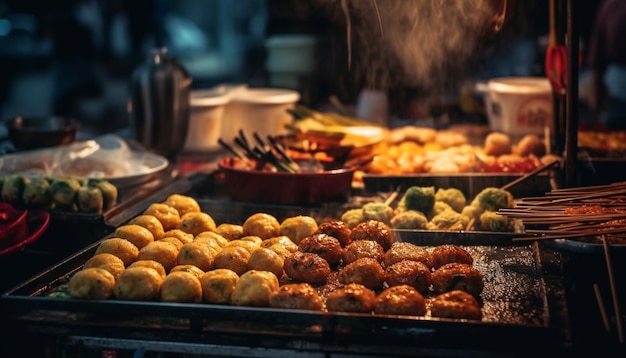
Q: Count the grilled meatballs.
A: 14